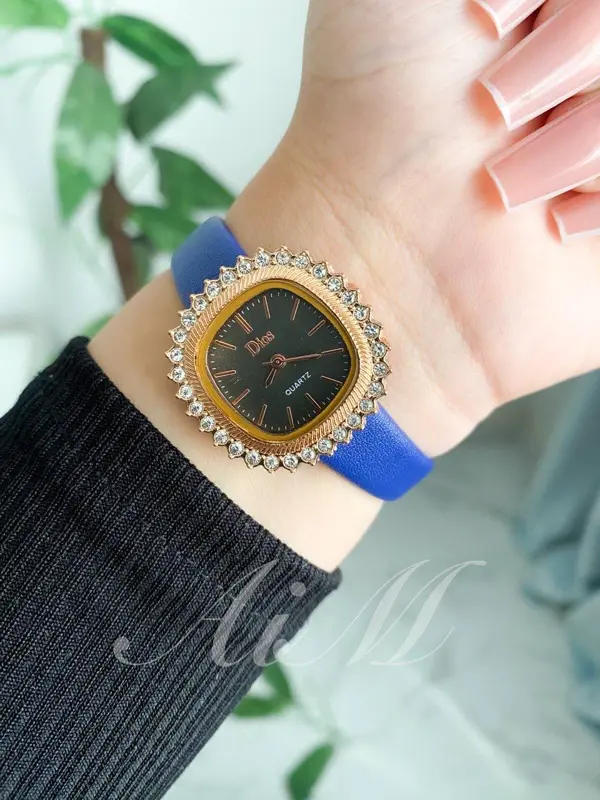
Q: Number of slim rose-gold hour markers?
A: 12